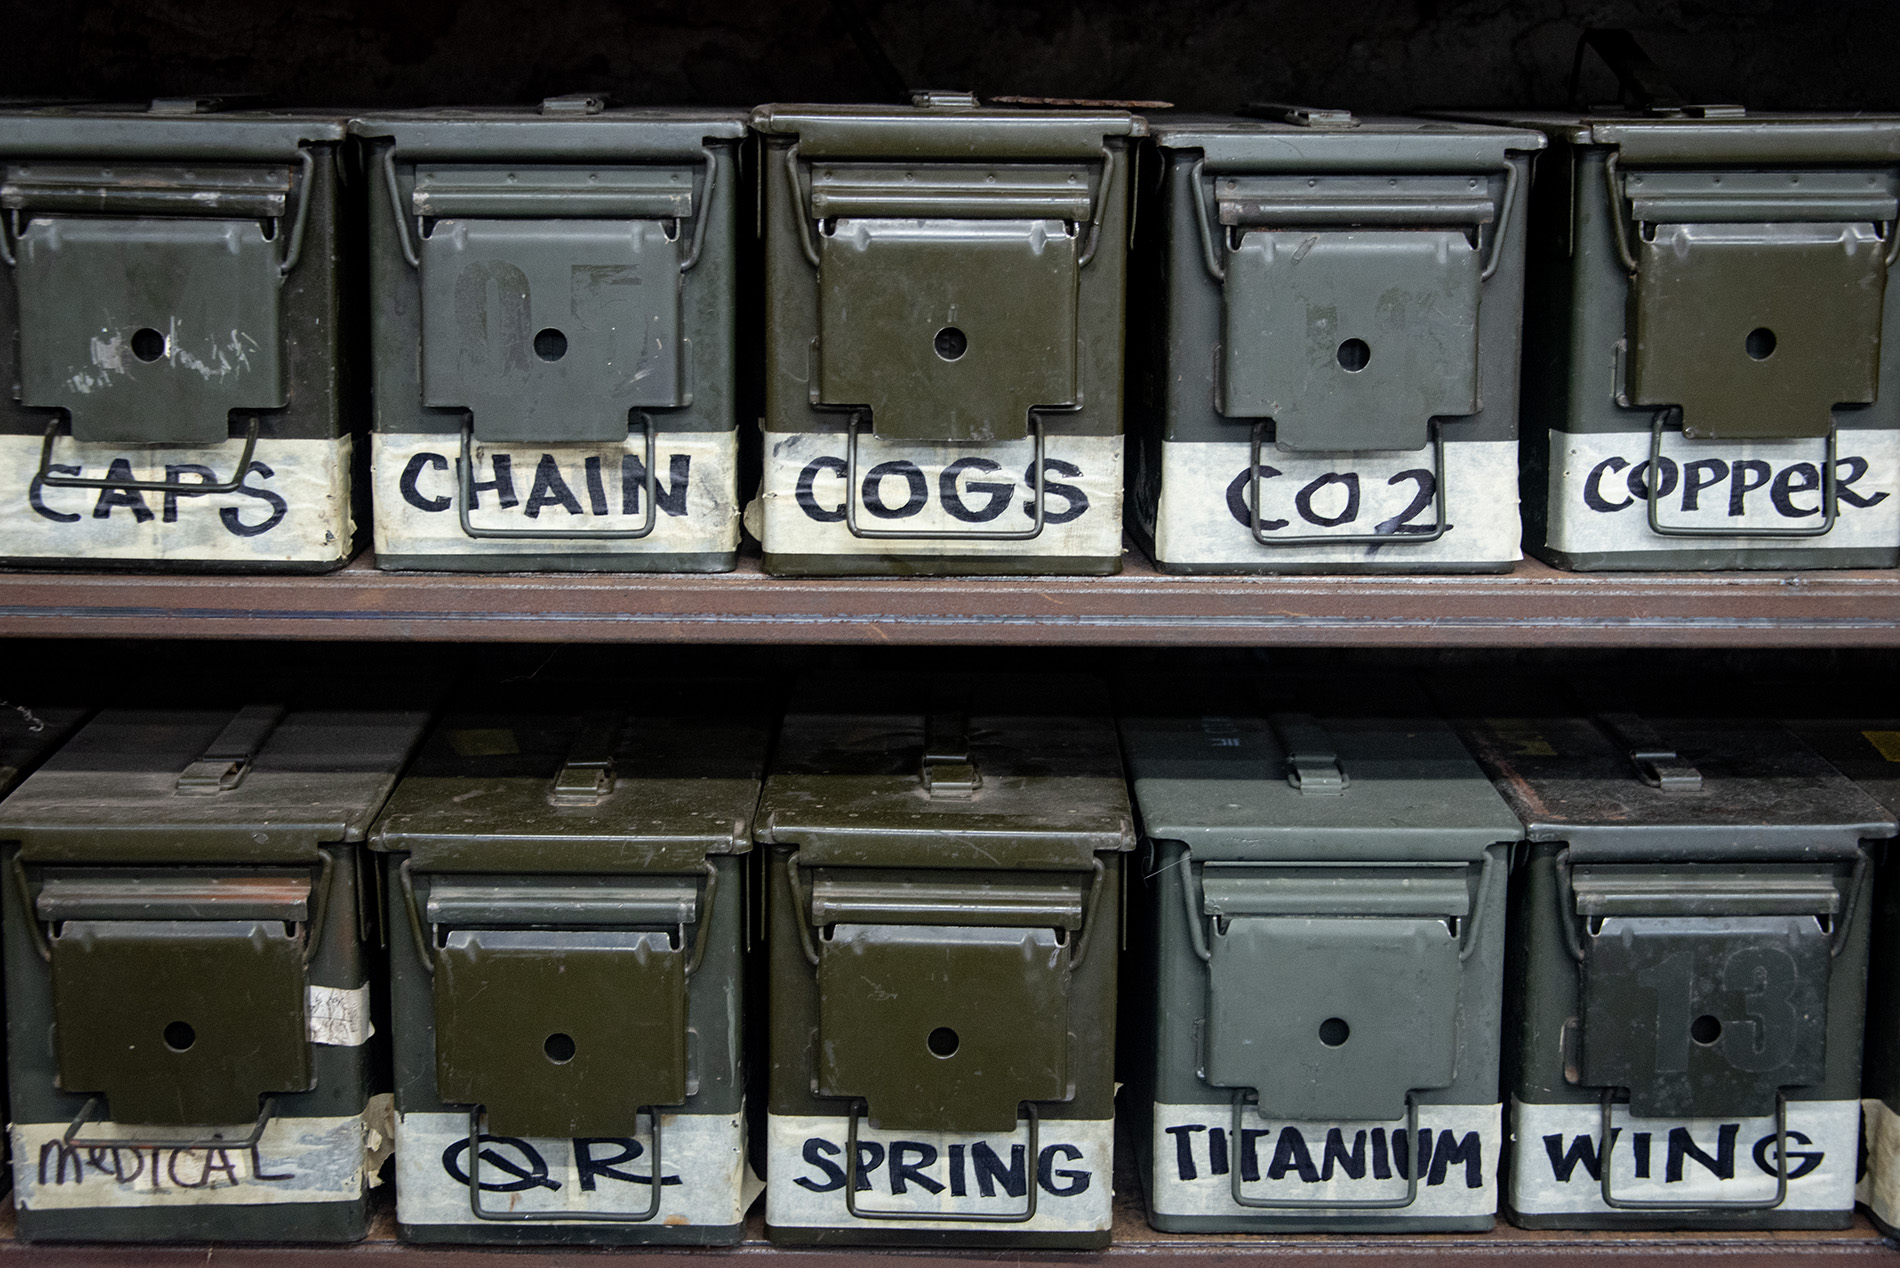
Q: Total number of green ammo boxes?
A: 10